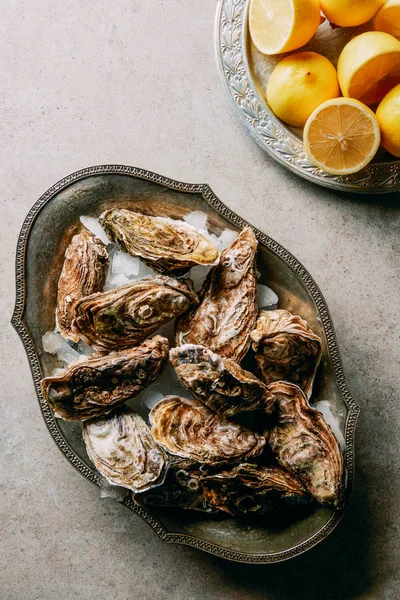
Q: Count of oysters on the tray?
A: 12